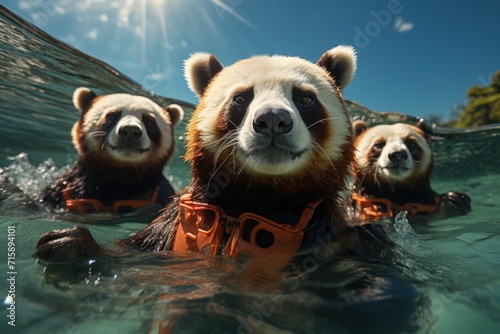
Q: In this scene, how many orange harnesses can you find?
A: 3